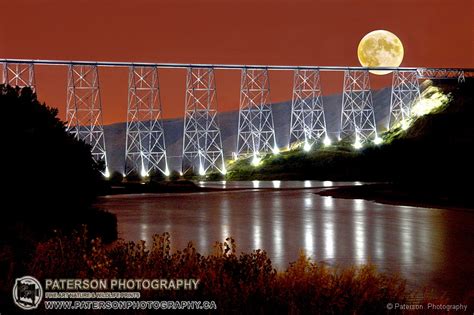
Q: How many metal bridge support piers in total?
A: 8